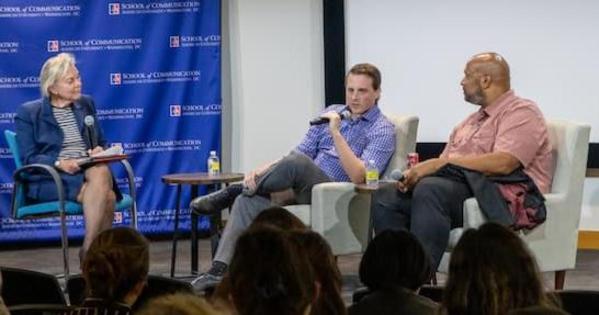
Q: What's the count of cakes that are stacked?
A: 0